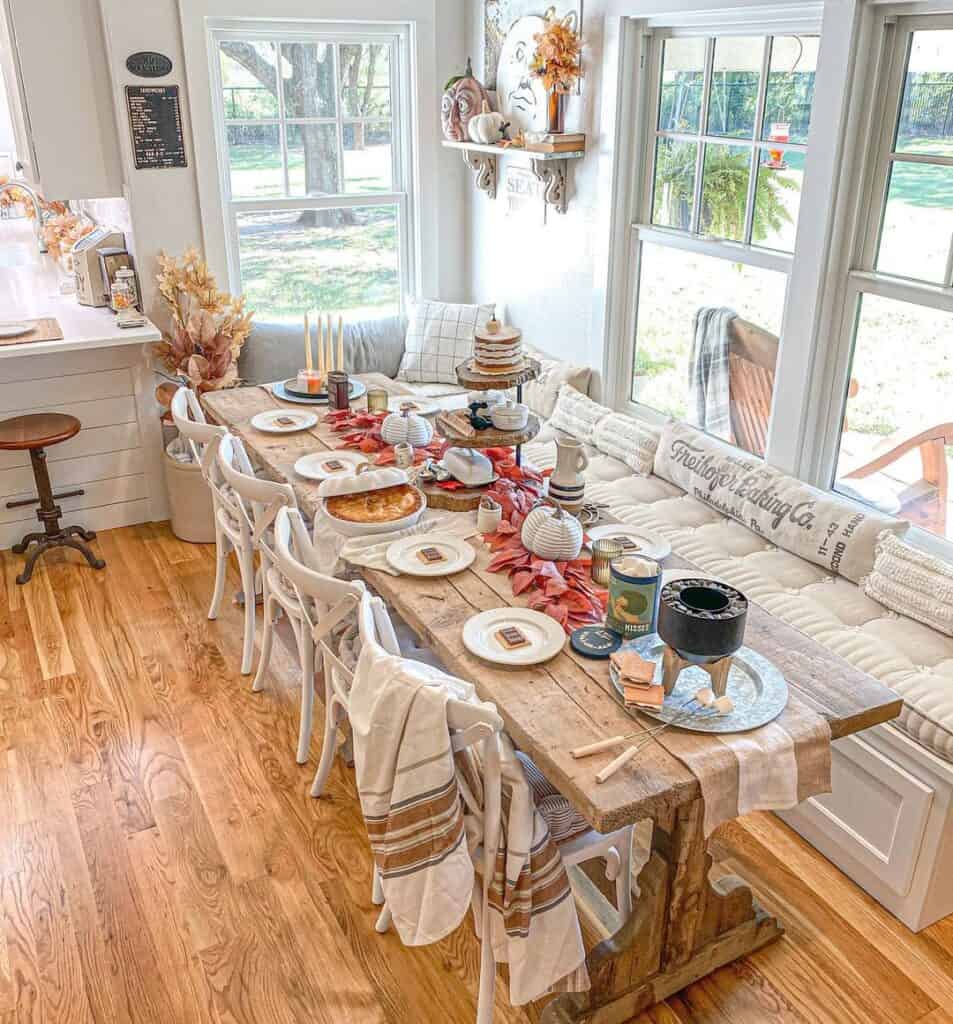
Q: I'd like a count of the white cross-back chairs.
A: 4